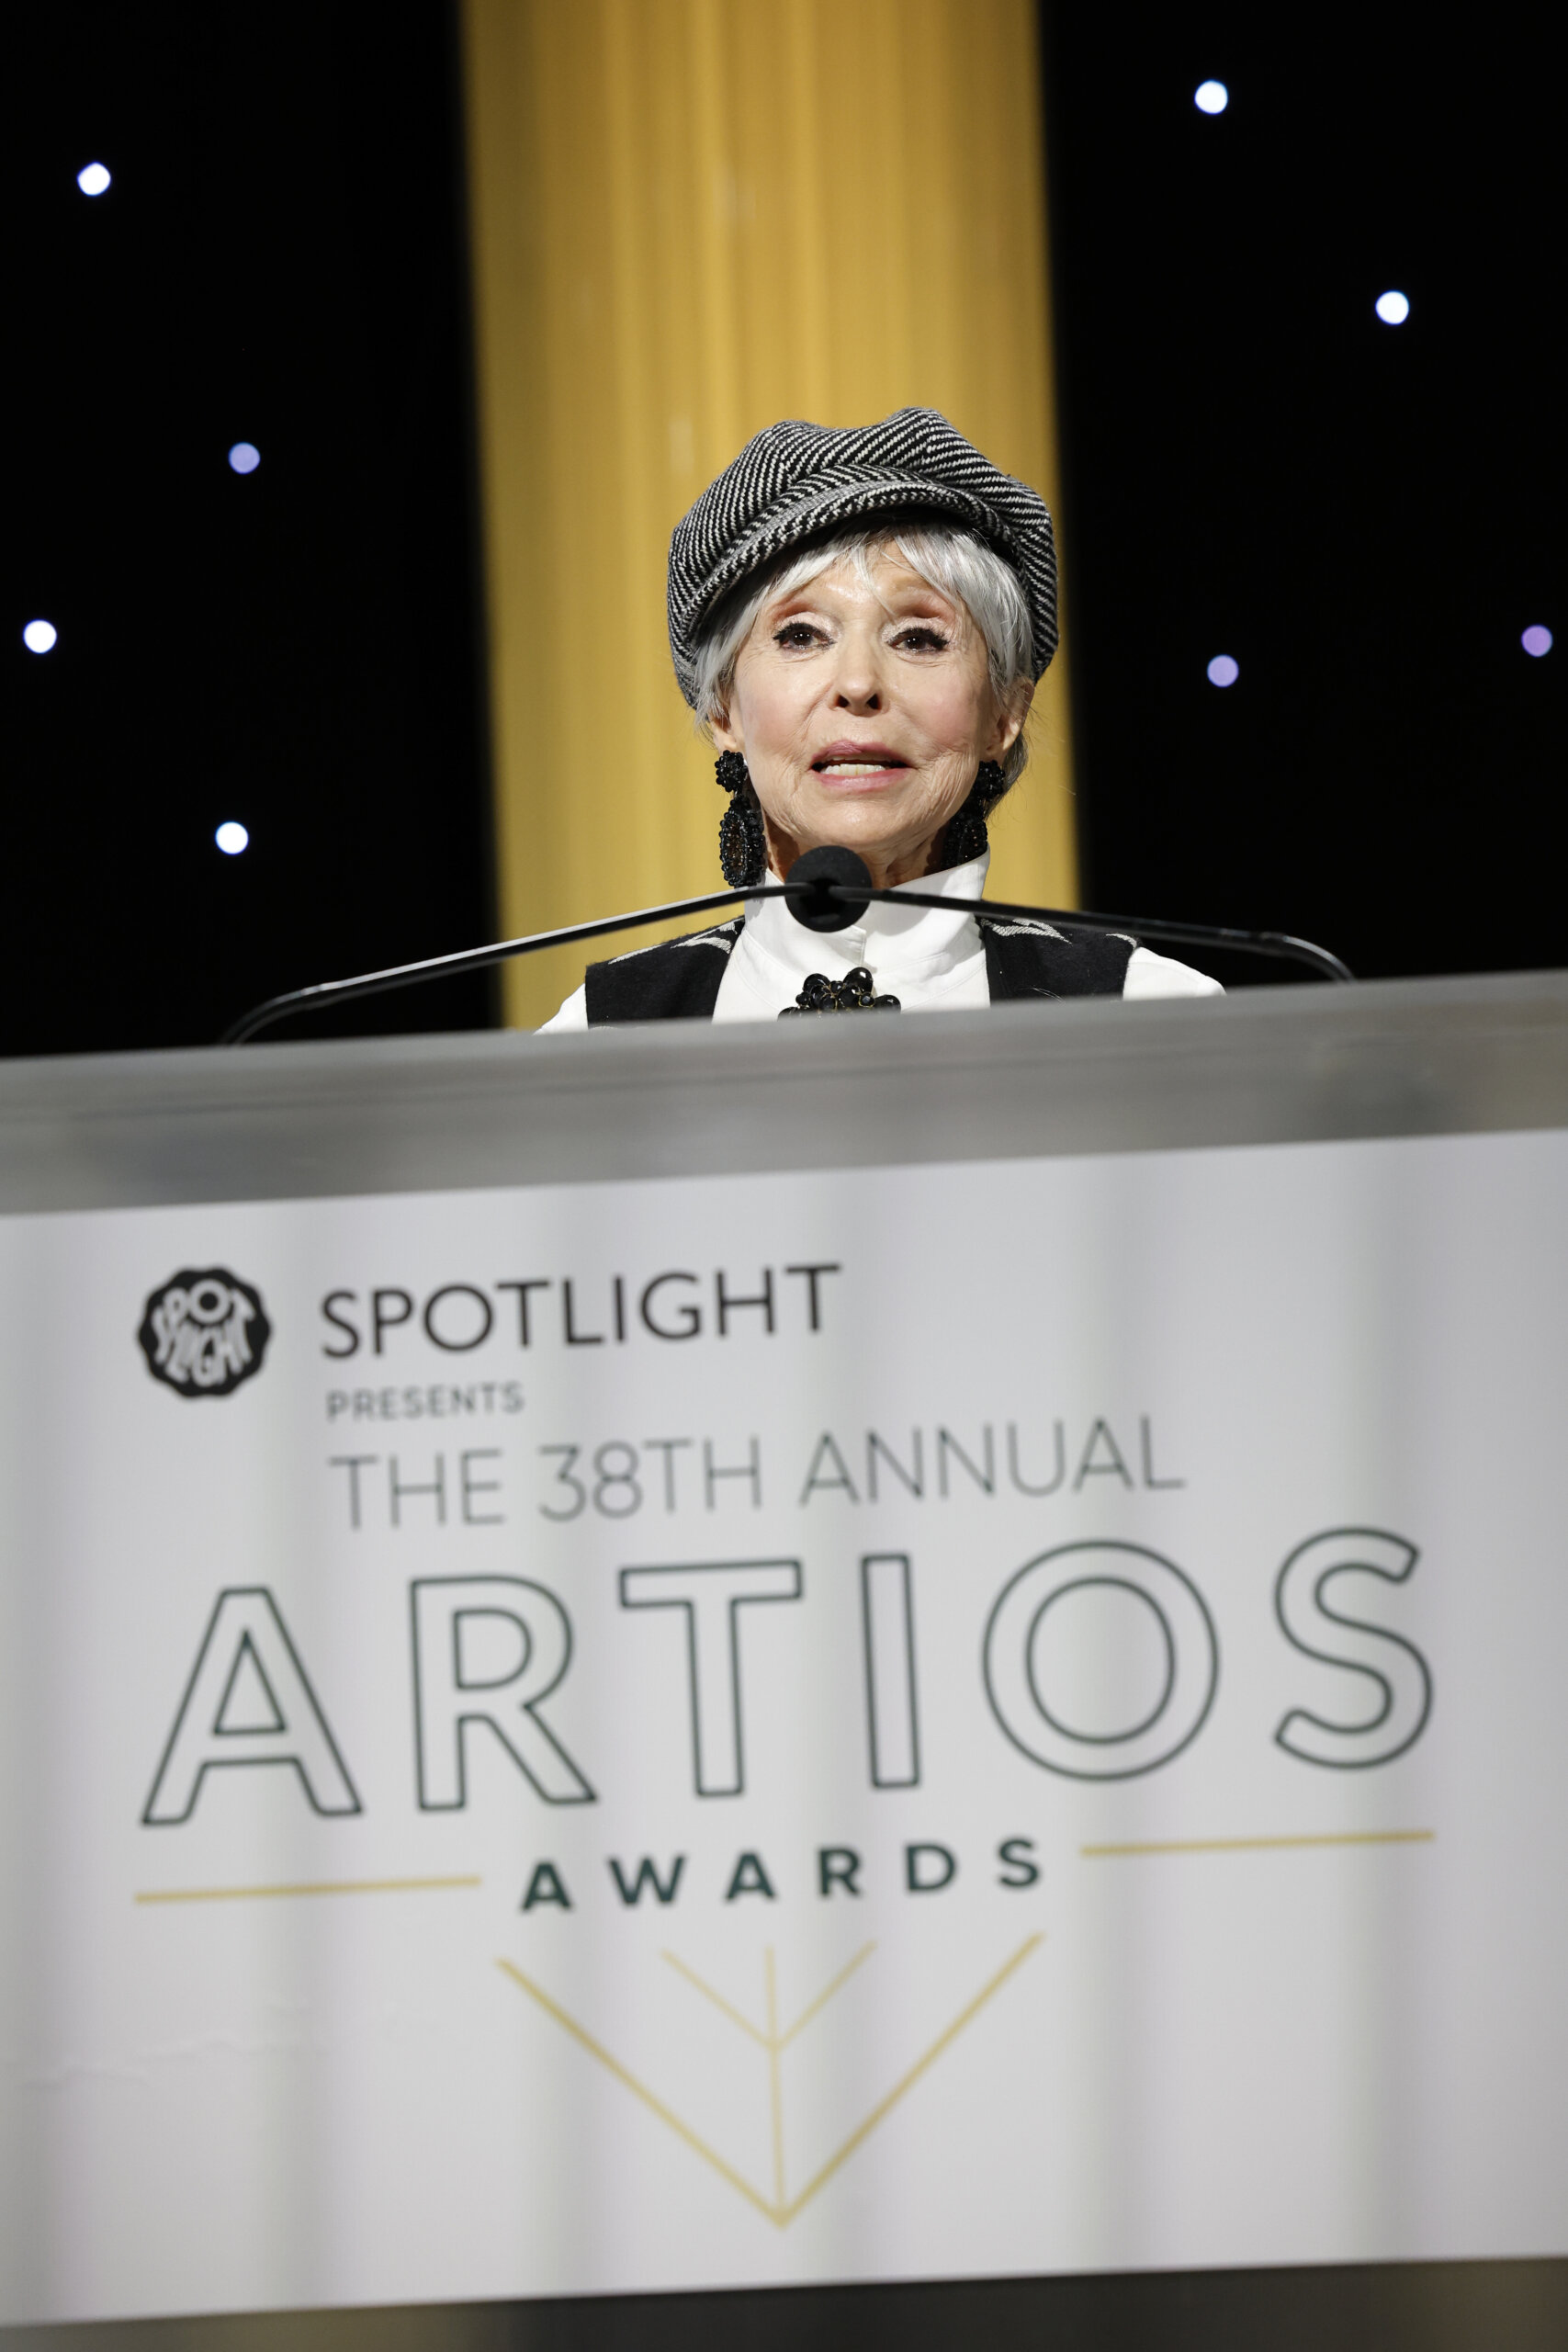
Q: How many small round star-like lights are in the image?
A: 8